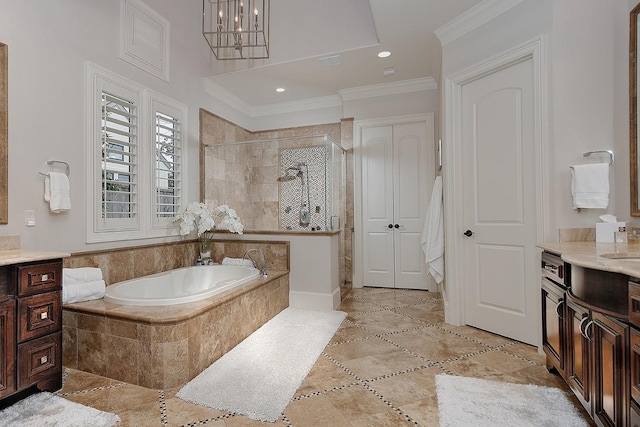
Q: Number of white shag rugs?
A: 3